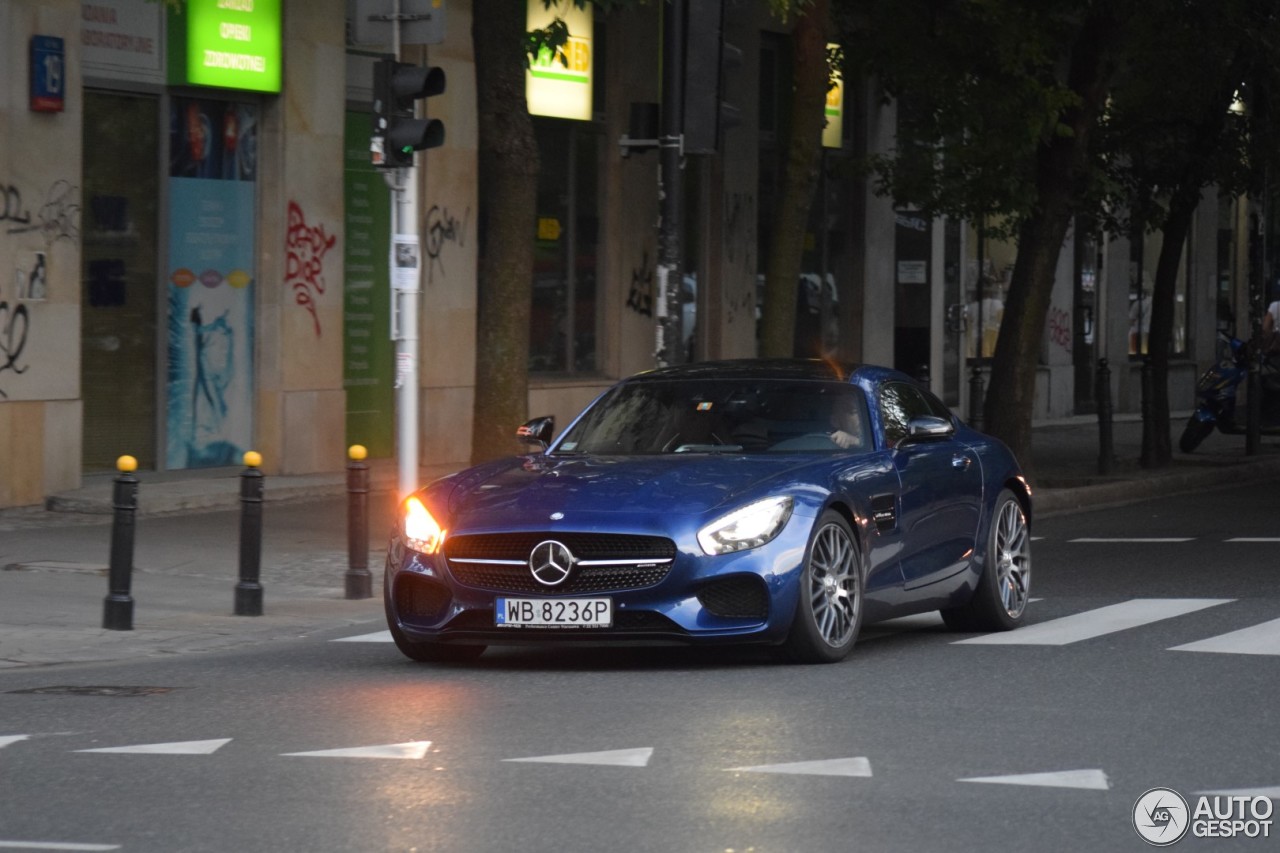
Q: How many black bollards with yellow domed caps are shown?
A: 3